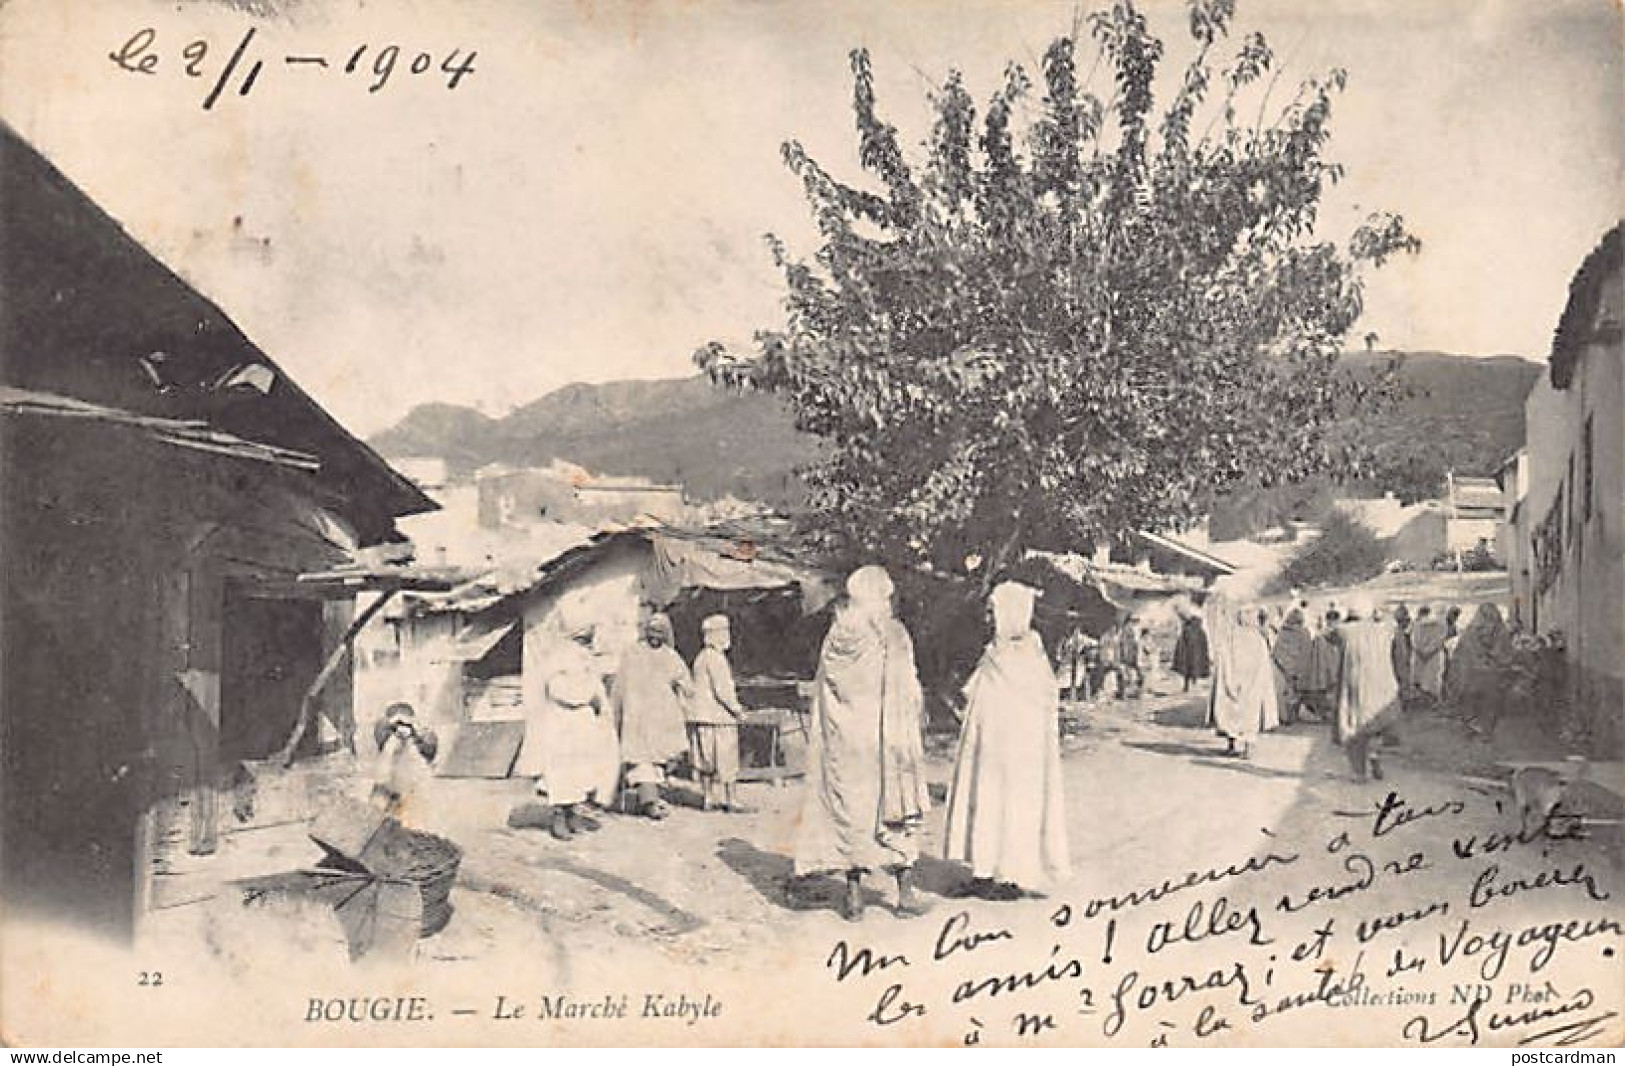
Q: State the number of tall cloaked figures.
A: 2